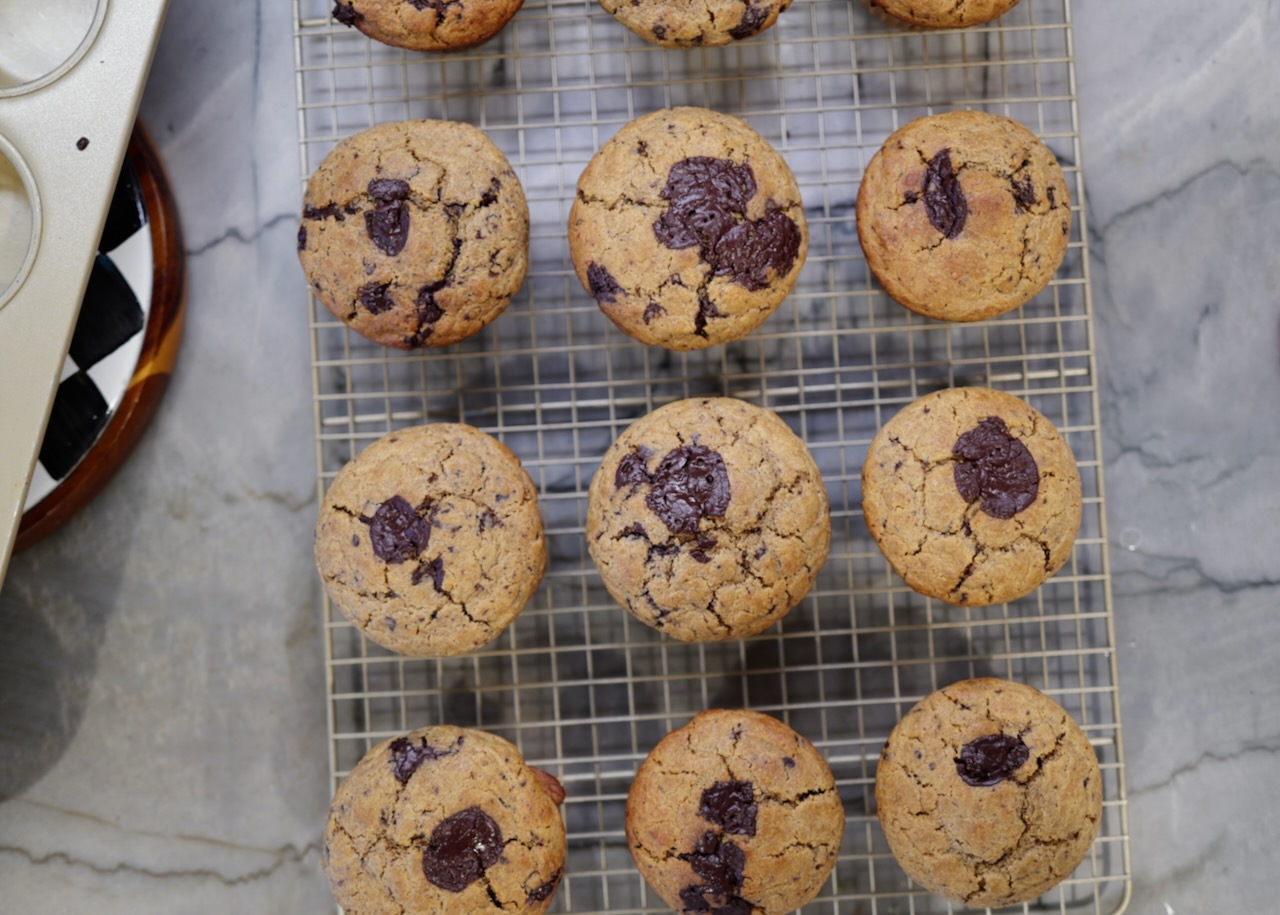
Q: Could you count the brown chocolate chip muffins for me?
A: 12